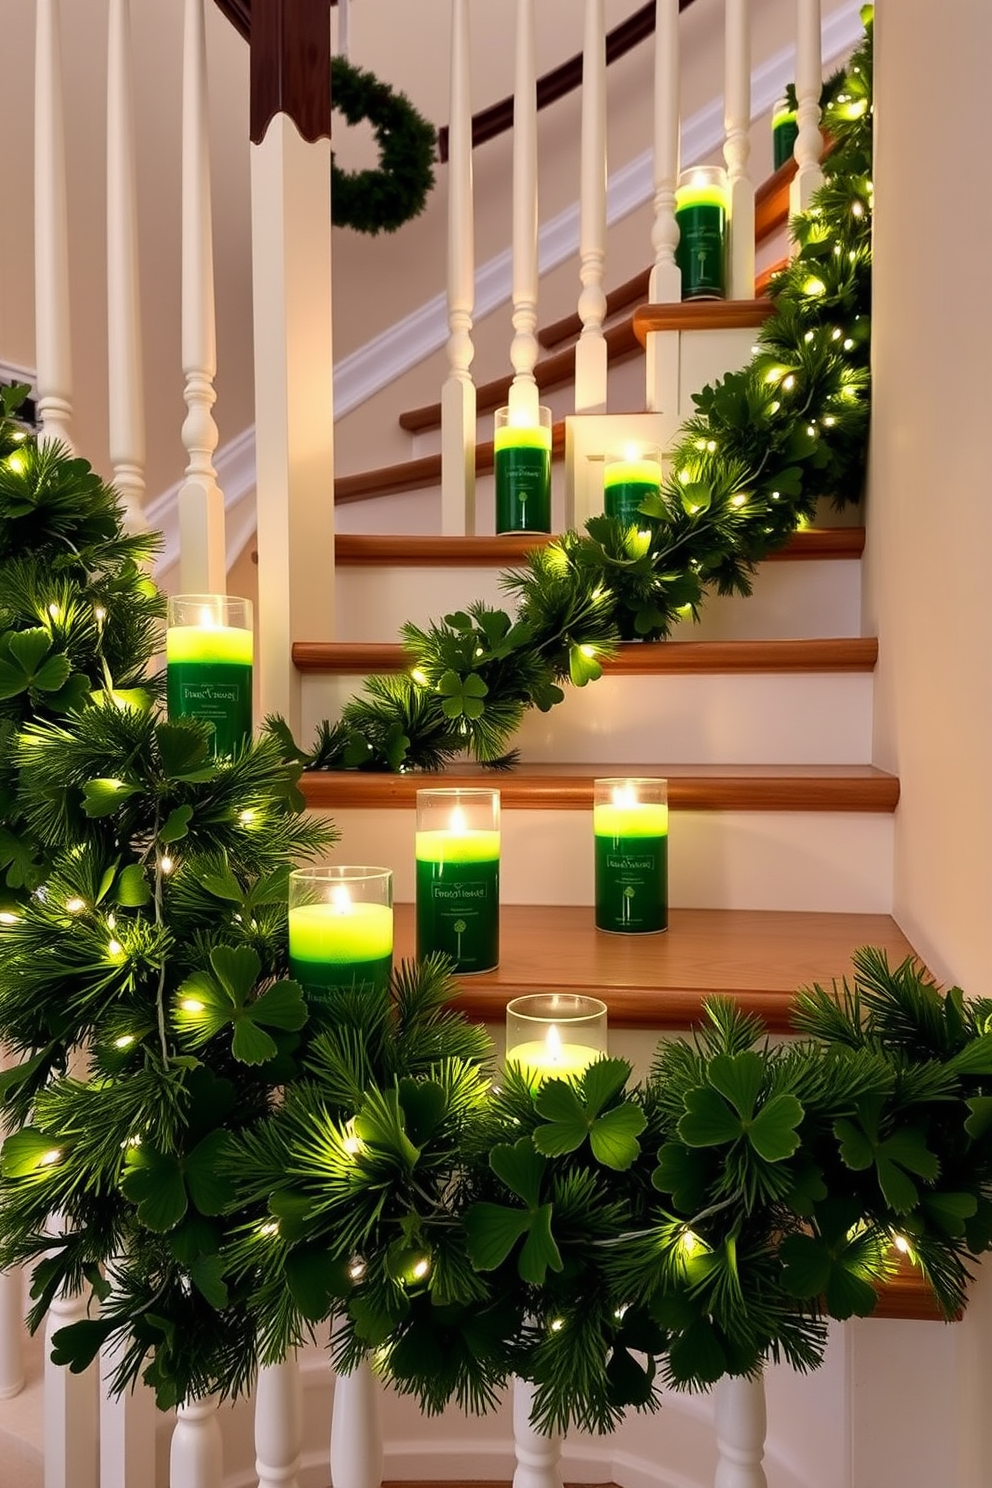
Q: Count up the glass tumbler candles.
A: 9